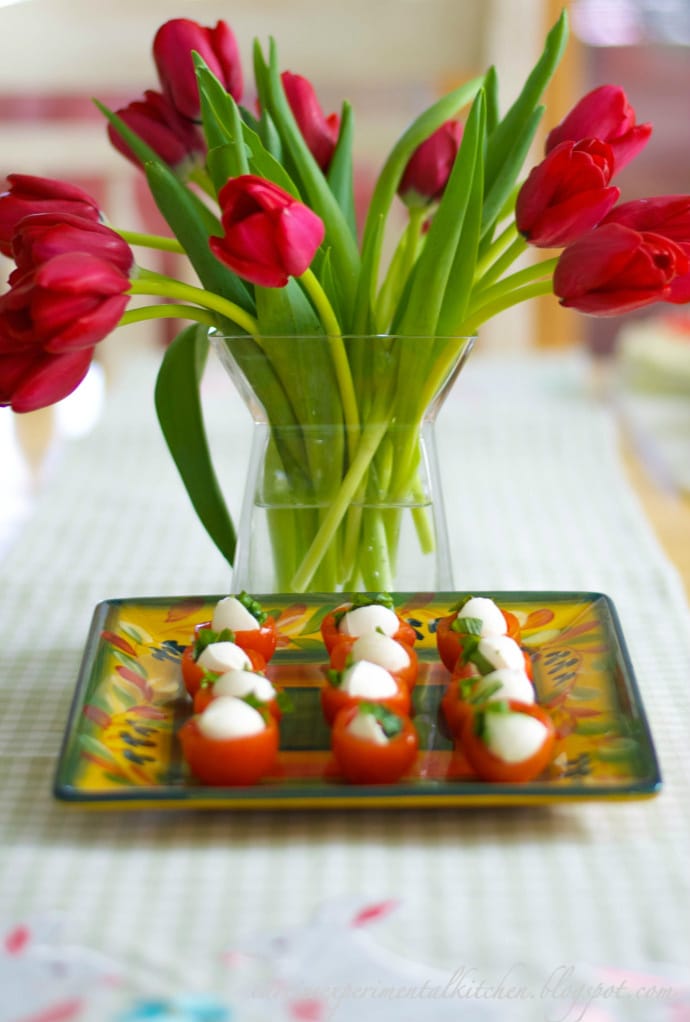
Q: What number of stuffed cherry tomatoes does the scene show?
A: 12